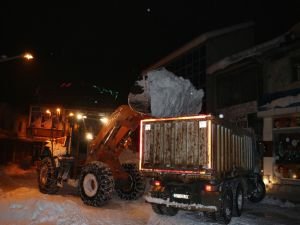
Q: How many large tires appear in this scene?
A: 3